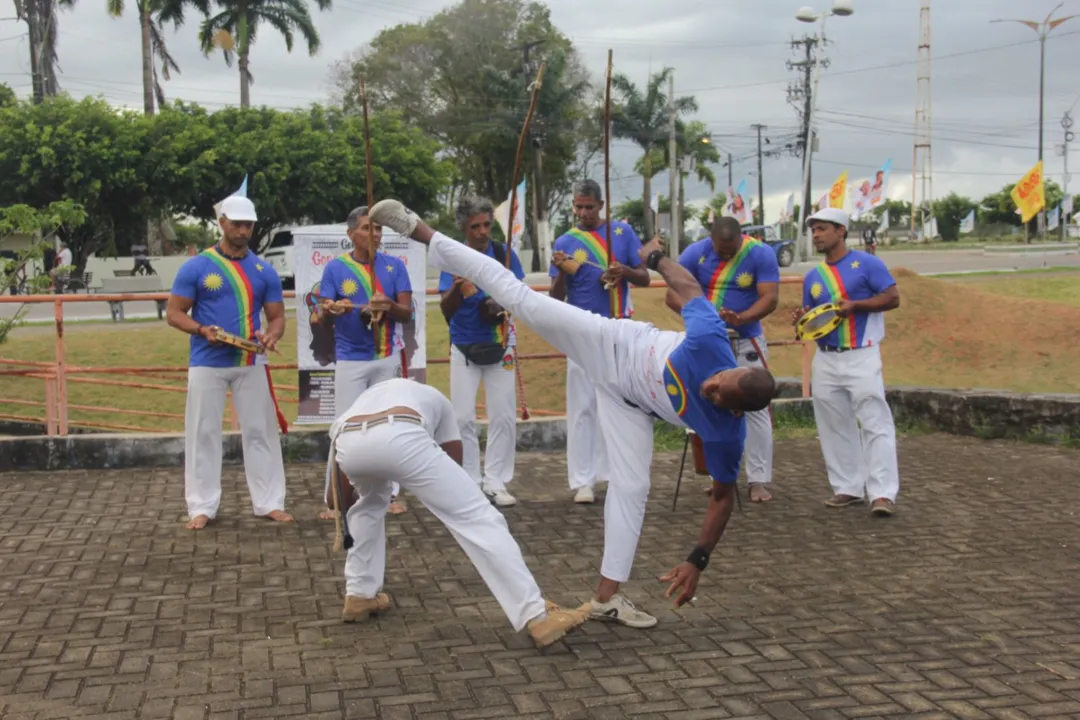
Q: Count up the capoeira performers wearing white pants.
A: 8